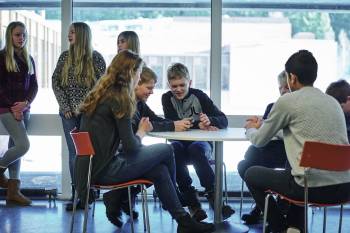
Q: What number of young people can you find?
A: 9